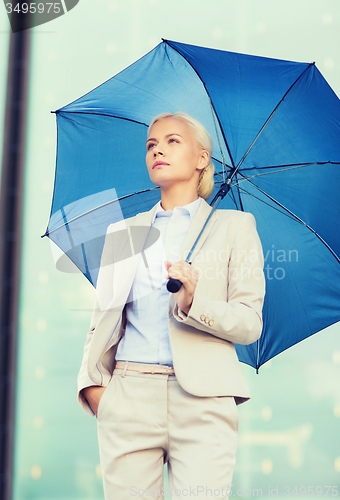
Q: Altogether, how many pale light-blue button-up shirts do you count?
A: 1